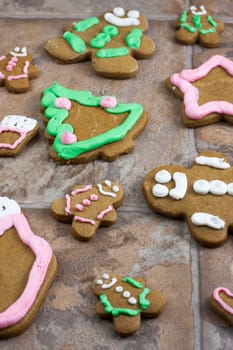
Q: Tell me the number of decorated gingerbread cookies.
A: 11